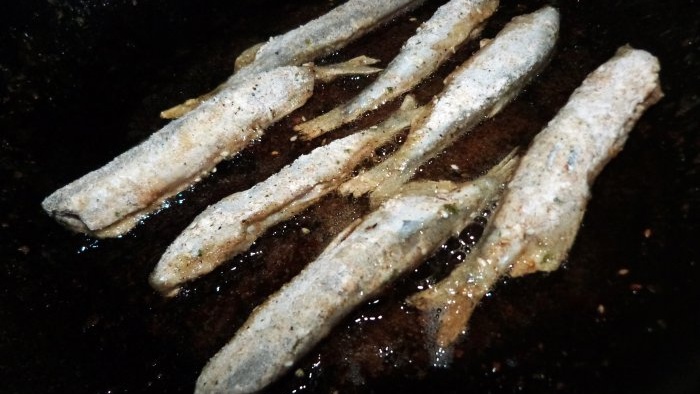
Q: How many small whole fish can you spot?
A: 7